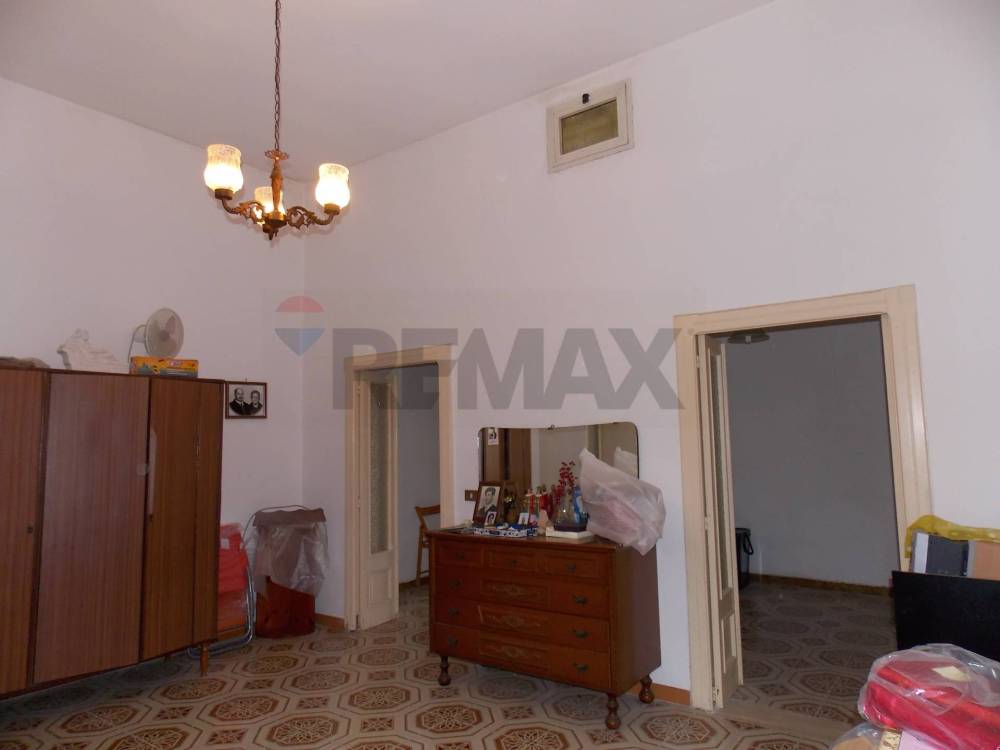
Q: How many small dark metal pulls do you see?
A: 9